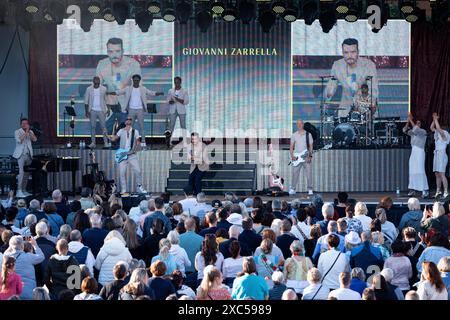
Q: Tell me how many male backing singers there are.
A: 3